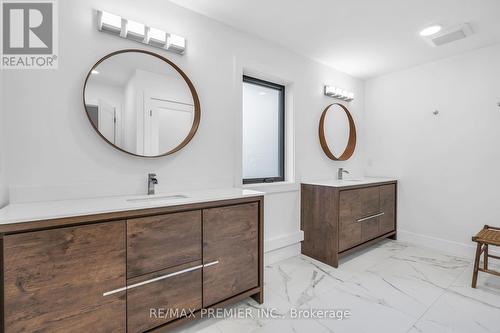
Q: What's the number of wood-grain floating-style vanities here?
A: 2